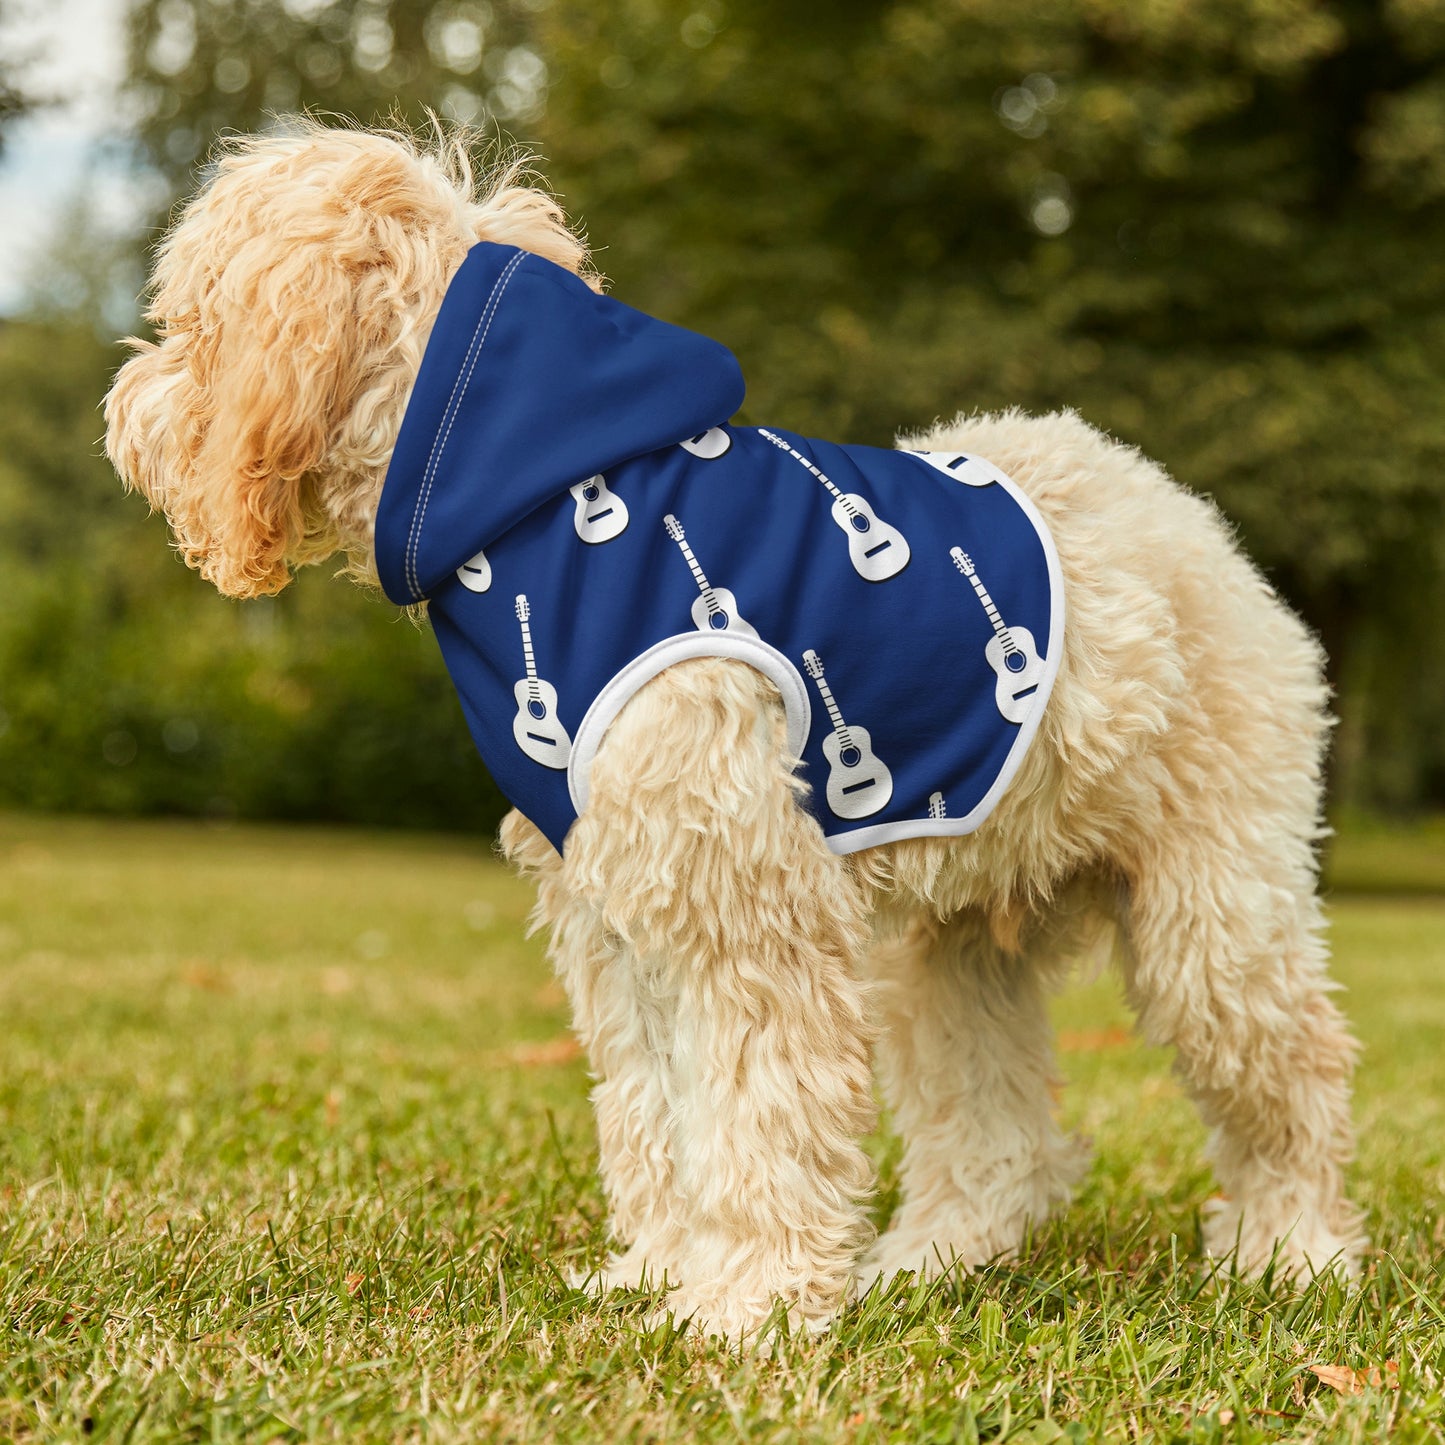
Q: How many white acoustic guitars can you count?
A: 10